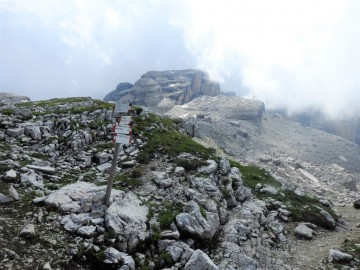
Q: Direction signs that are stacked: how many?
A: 4